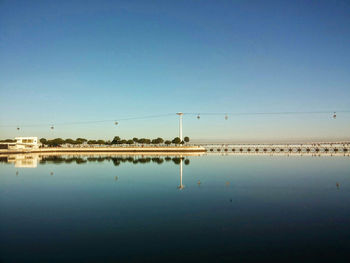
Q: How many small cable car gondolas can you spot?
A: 6